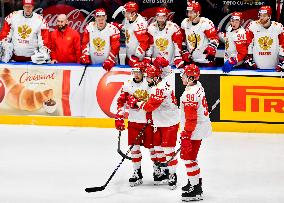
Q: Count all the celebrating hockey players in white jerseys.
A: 3